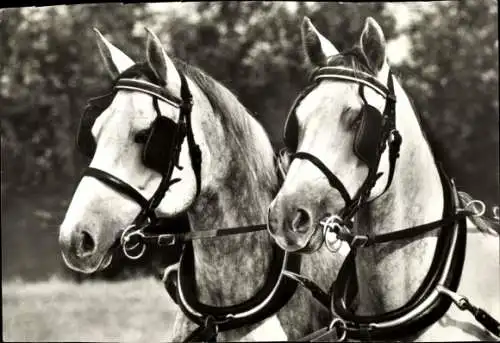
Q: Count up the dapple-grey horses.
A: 2